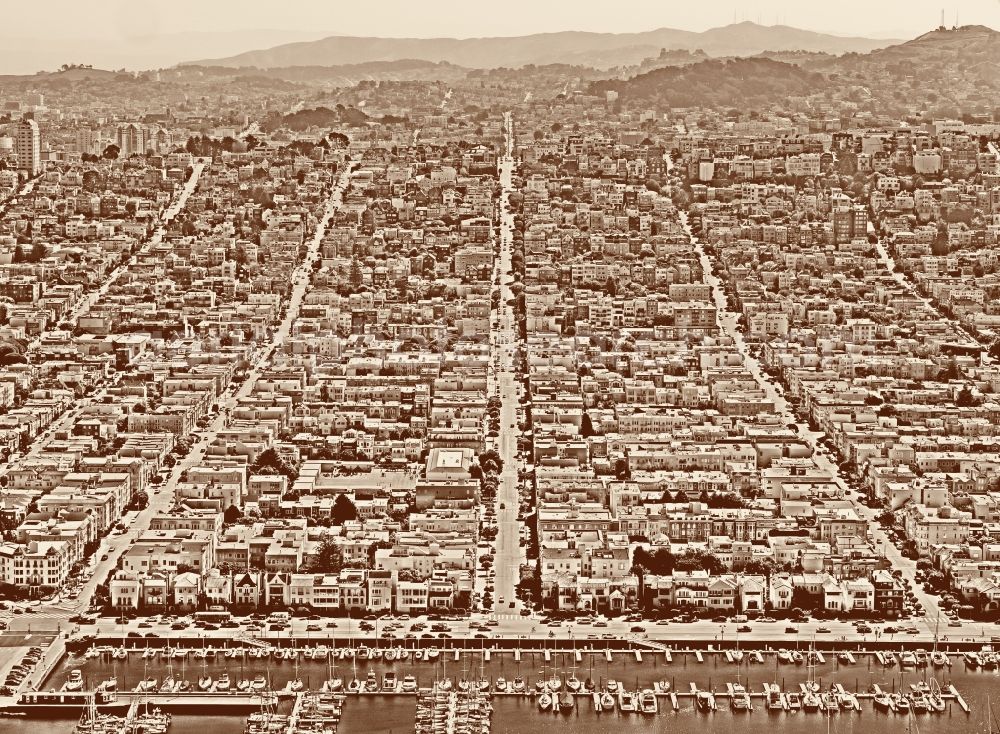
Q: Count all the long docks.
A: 2